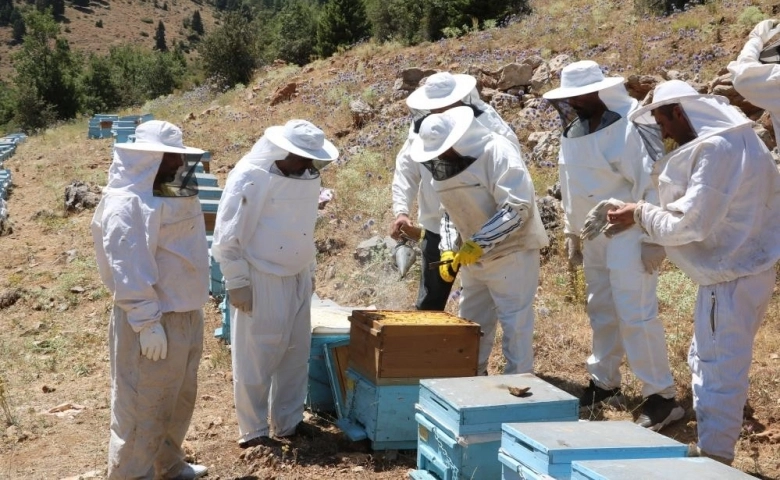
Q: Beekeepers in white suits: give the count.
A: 7